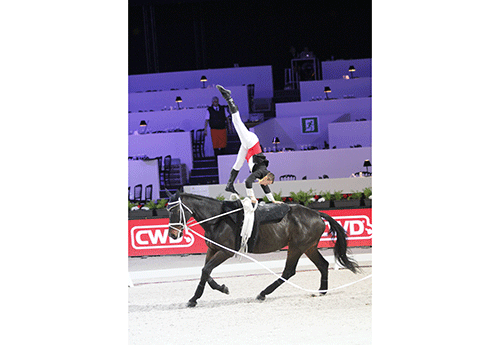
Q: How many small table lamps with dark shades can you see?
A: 7